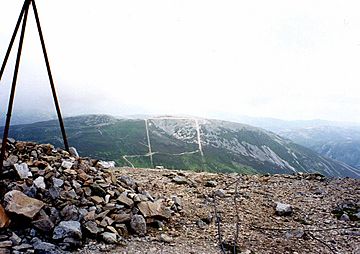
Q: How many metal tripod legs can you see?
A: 3